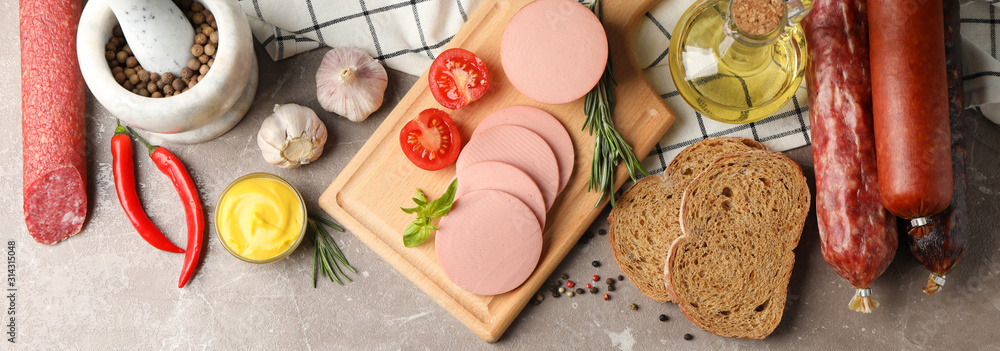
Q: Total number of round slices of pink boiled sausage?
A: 5